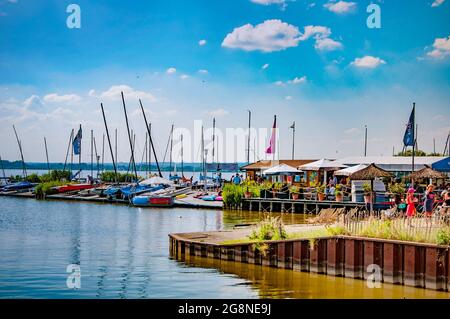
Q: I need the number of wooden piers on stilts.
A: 1